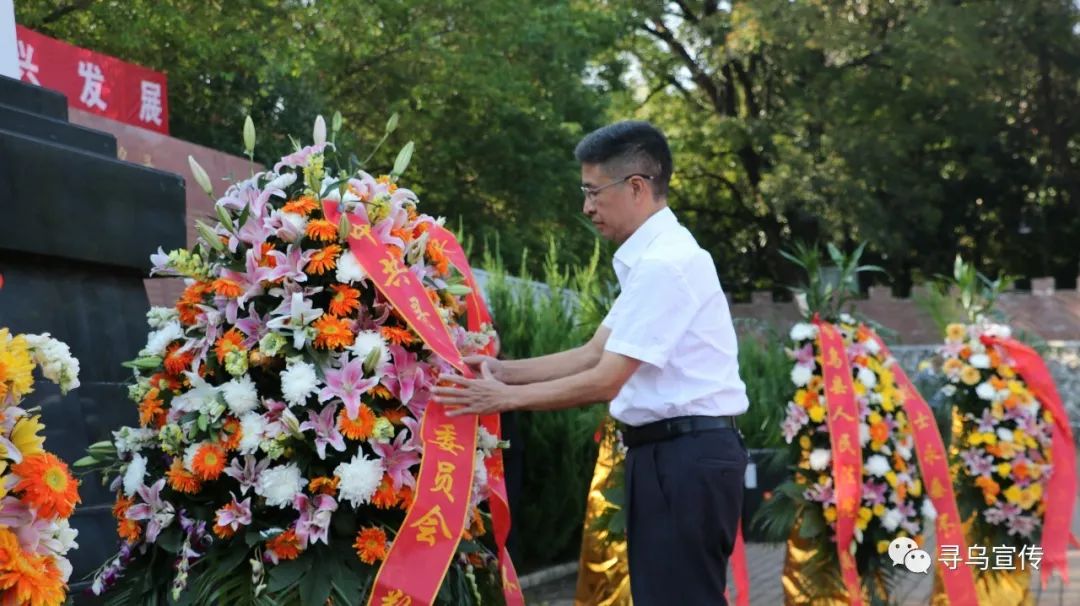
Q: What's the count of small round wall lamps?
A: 0